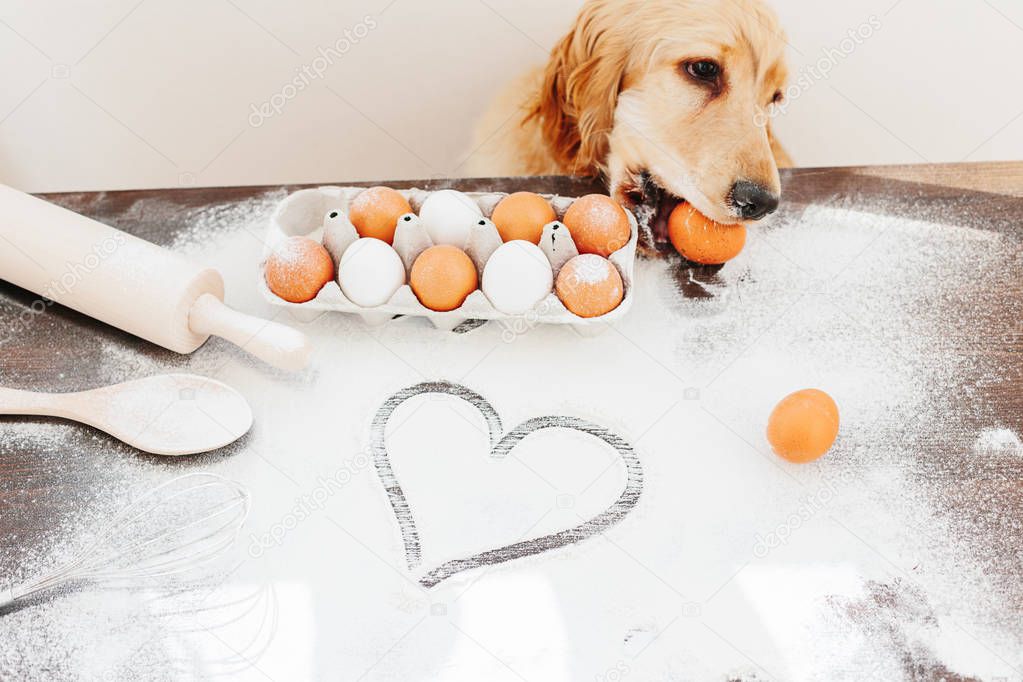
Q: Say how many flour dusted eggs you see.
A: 4